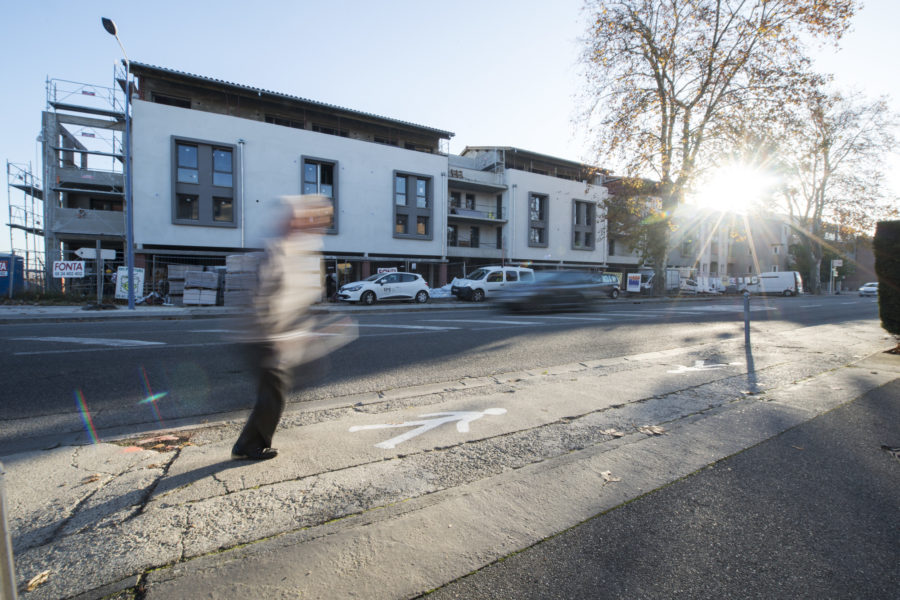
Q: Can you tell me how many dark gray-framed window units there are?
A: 5